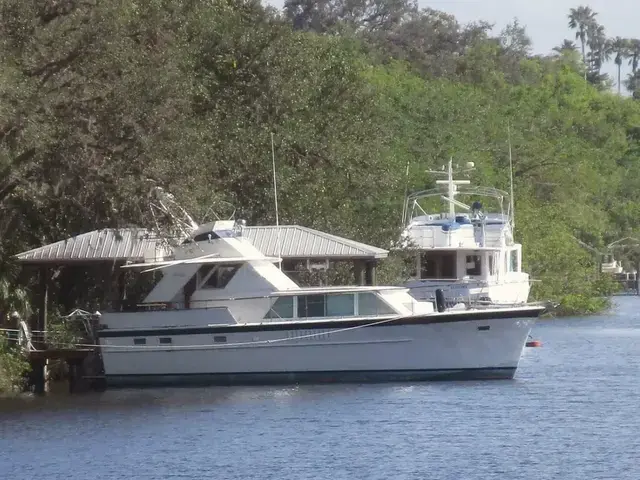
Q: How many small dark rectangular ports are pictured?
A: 4